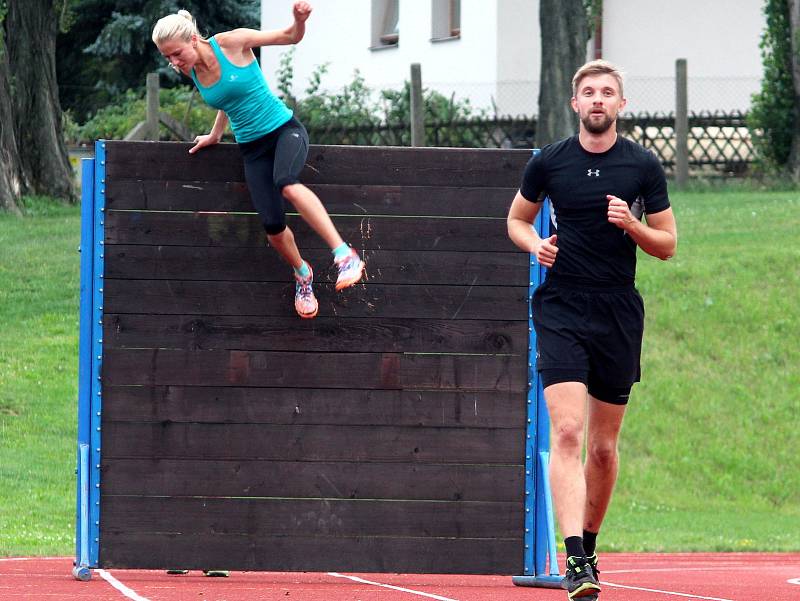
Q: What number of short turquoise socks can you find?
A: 2